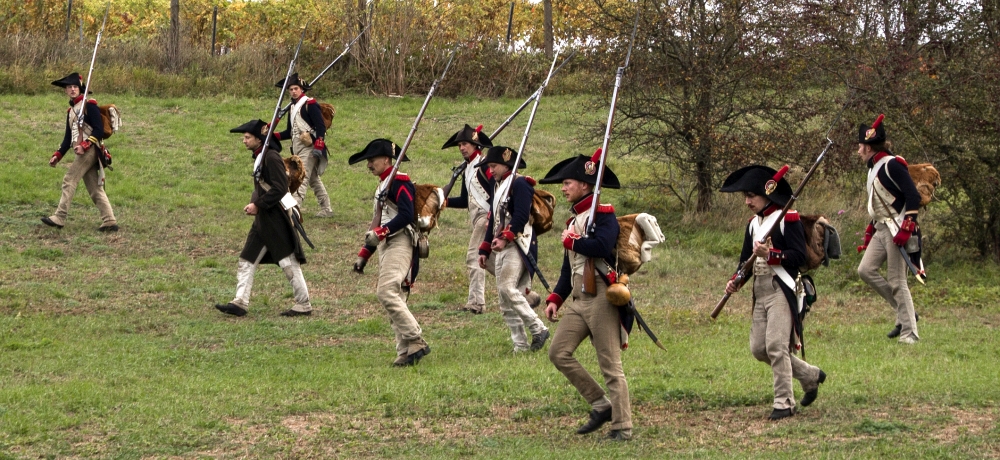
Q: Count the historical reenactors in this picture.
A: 9